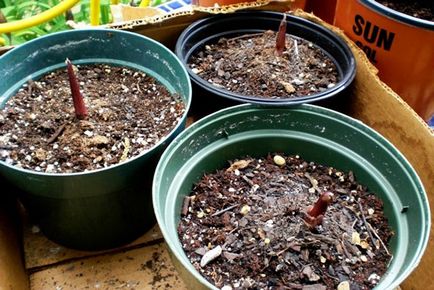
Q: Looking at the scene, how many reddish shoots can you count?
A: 3